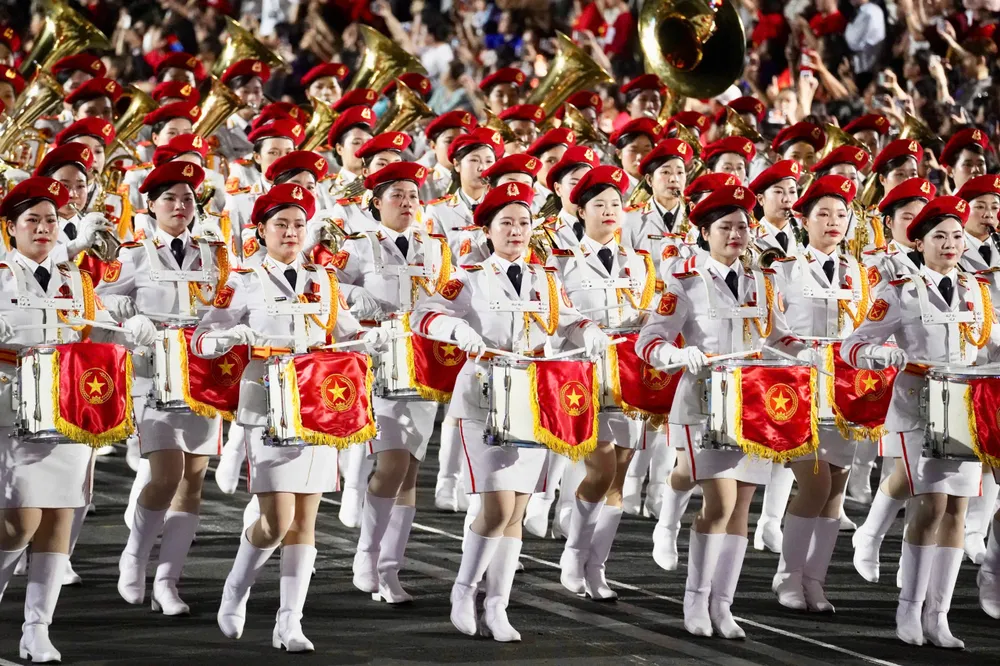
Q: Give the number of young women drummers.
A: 9